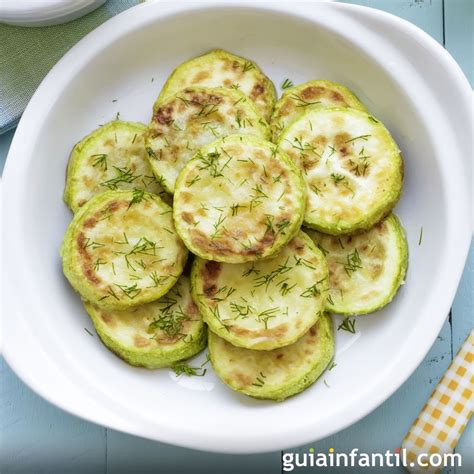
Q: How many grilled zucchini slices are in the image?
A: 11